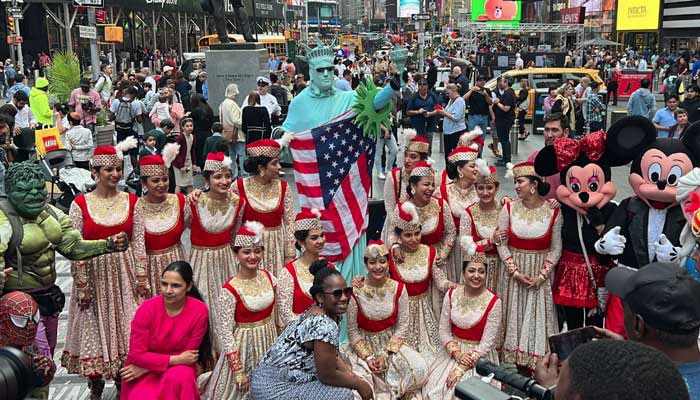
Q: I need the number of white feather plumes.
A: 15